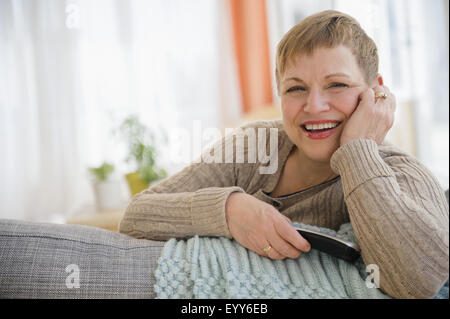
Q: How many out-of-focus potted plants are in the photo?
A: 2